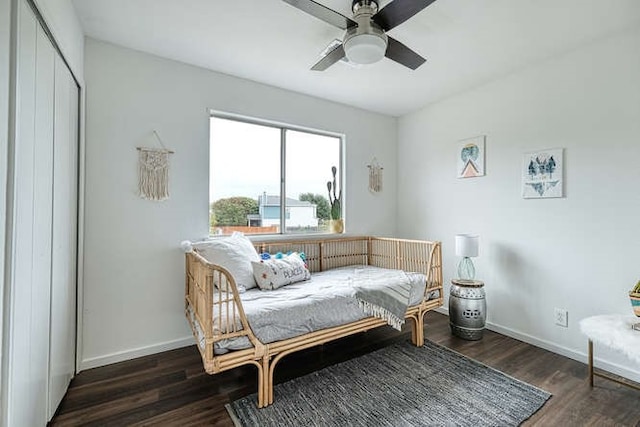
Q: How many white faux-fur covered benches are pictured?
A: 1